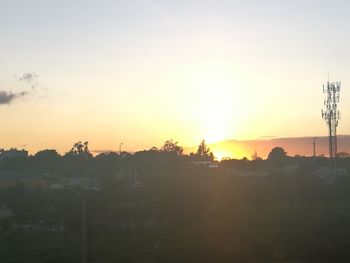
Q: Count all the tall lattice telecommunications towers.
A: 1